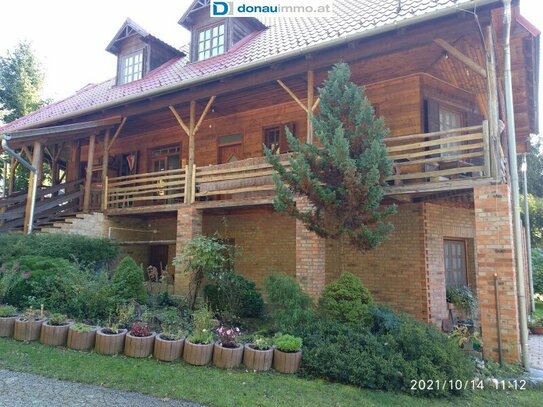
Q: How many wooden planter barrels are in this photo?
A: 11